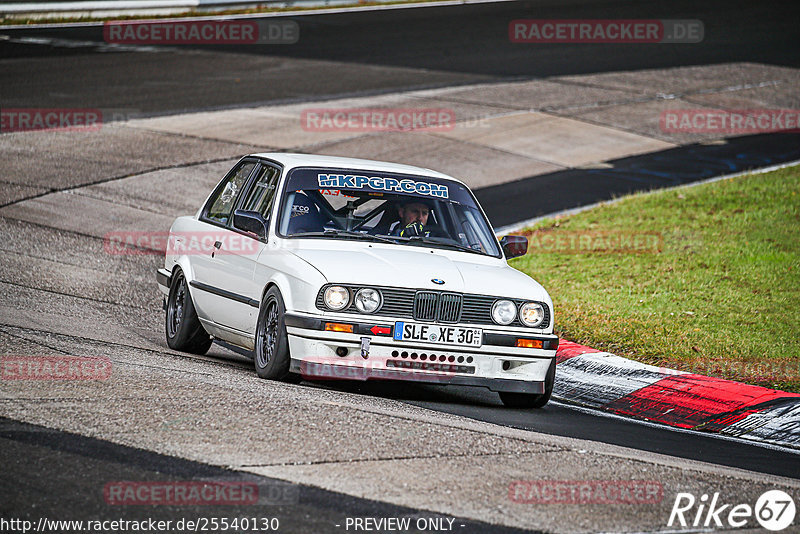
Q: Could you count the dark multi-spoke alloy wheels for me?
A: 2